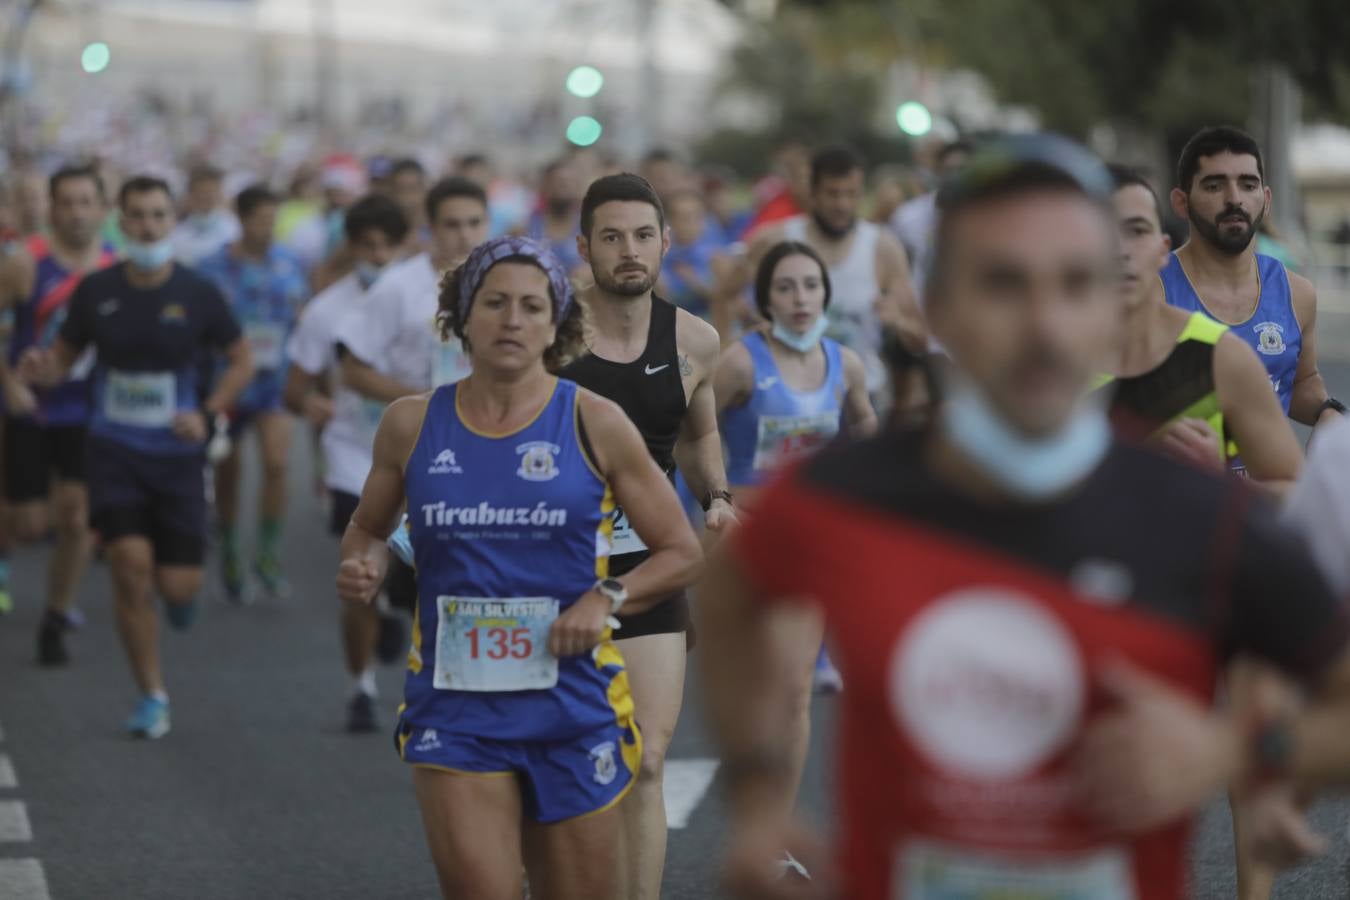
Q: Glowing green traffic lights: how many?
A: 4